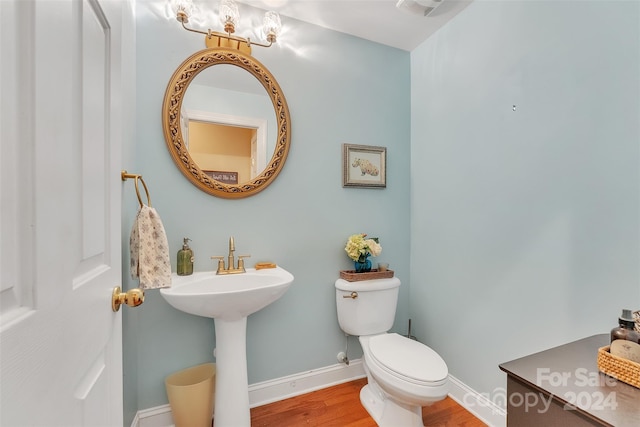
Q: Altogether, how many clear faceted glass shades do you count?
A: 3